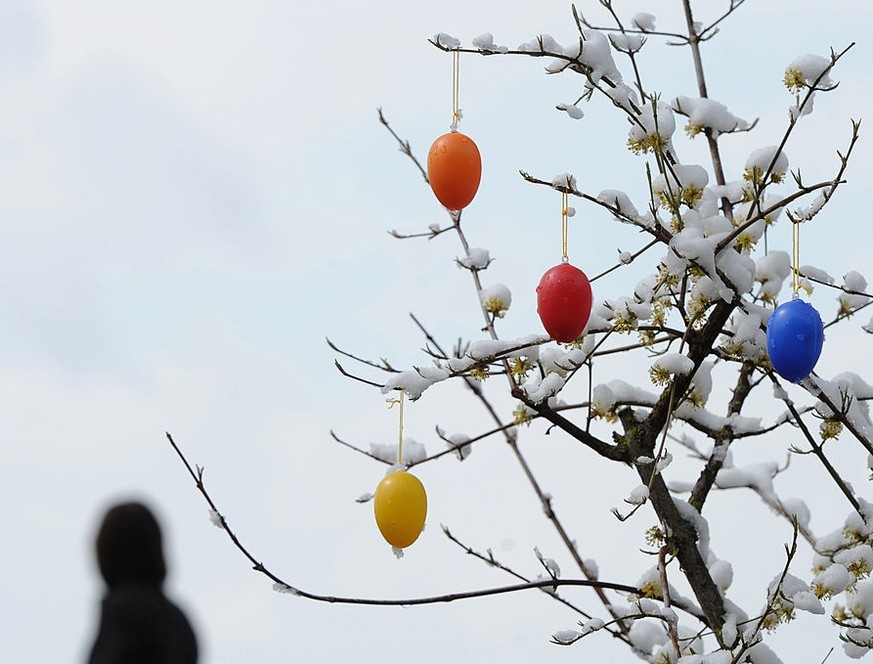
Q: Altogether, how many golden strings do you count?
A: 4